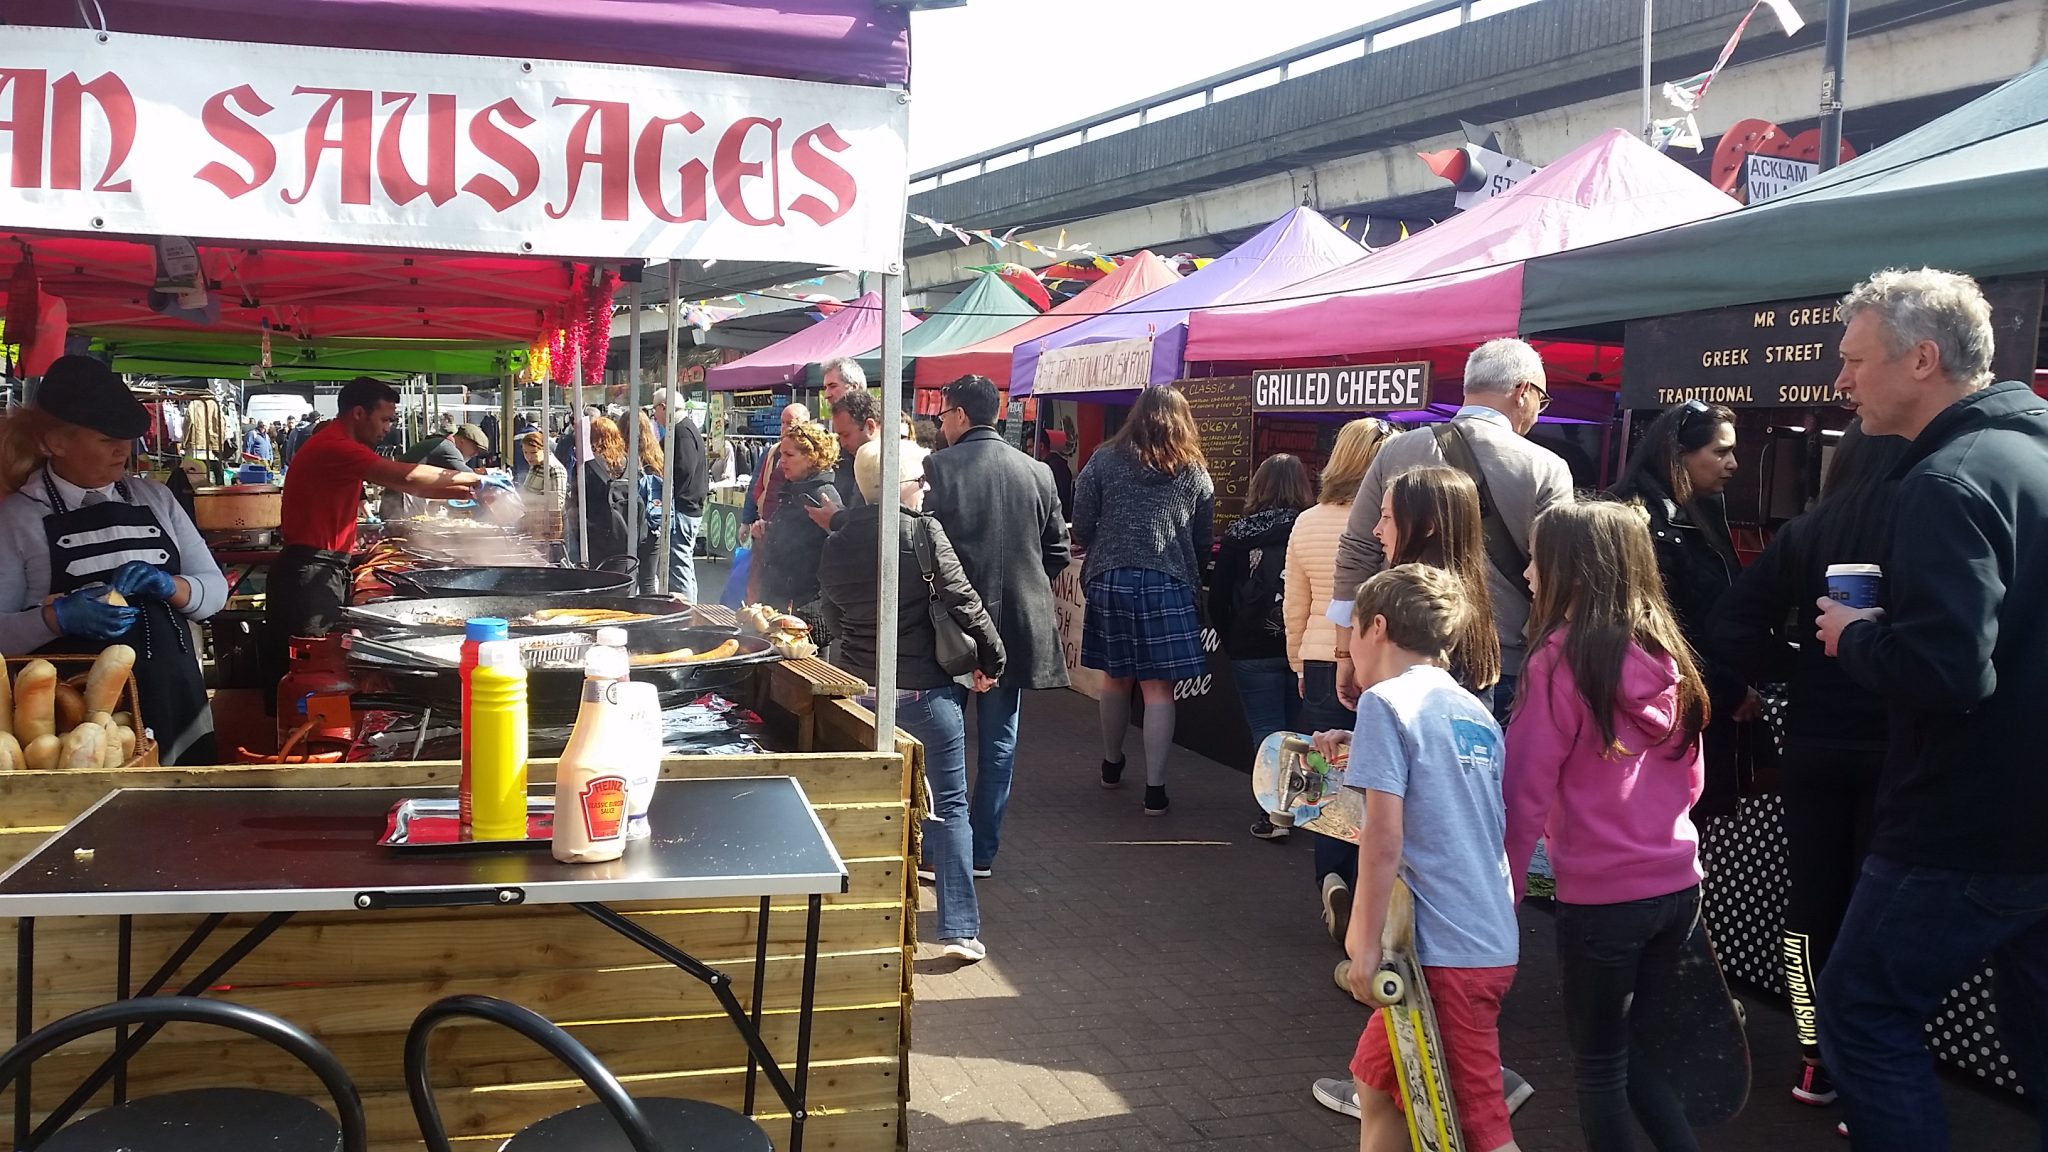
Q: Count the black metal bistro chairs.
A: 2